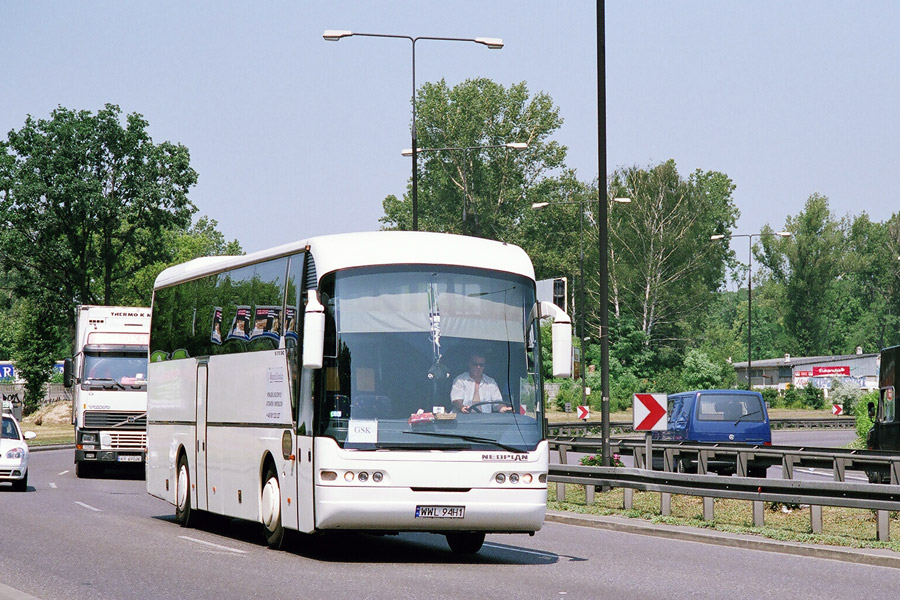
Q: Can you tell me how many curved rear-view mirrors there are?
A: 2